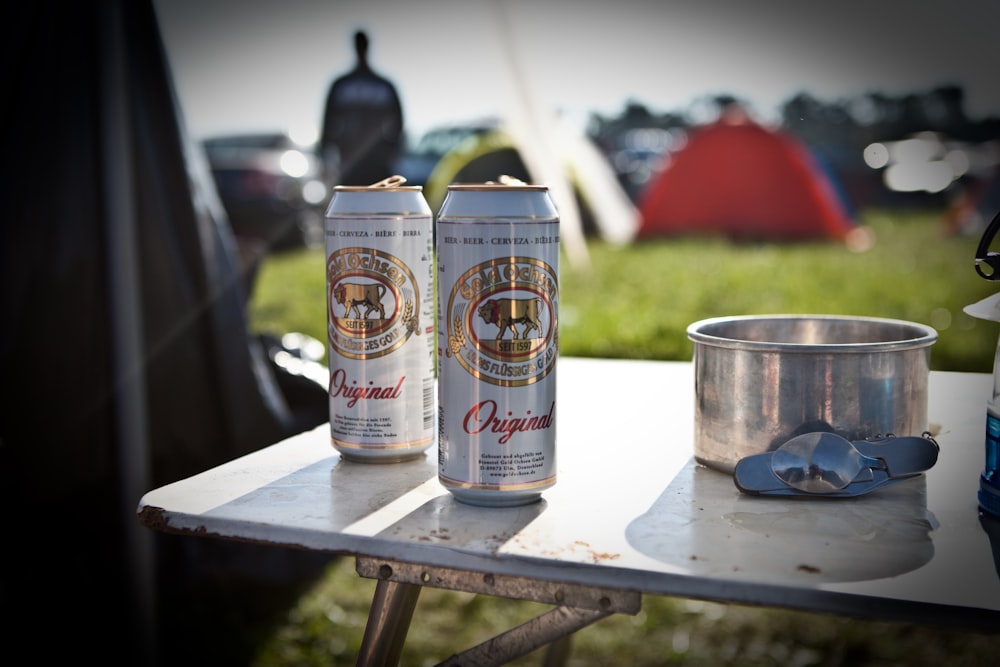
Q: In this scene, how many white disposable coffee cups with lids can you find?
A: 0